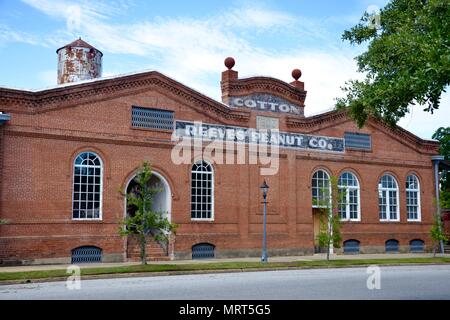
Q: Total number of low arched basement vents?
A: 5